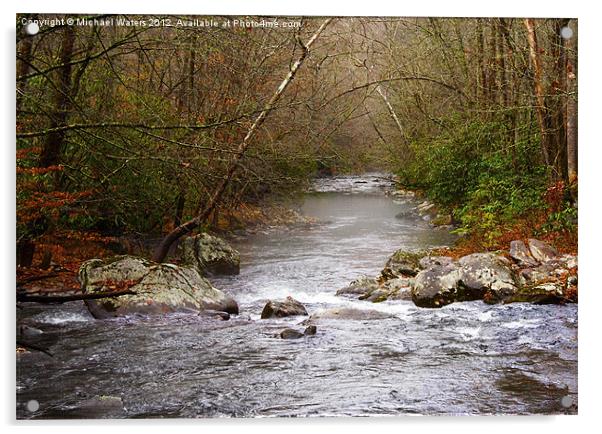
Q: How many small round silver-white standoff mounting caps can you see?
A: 4